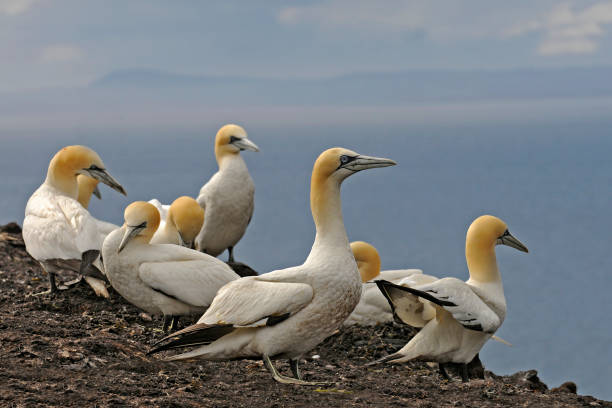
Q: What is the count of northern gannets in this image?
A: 8